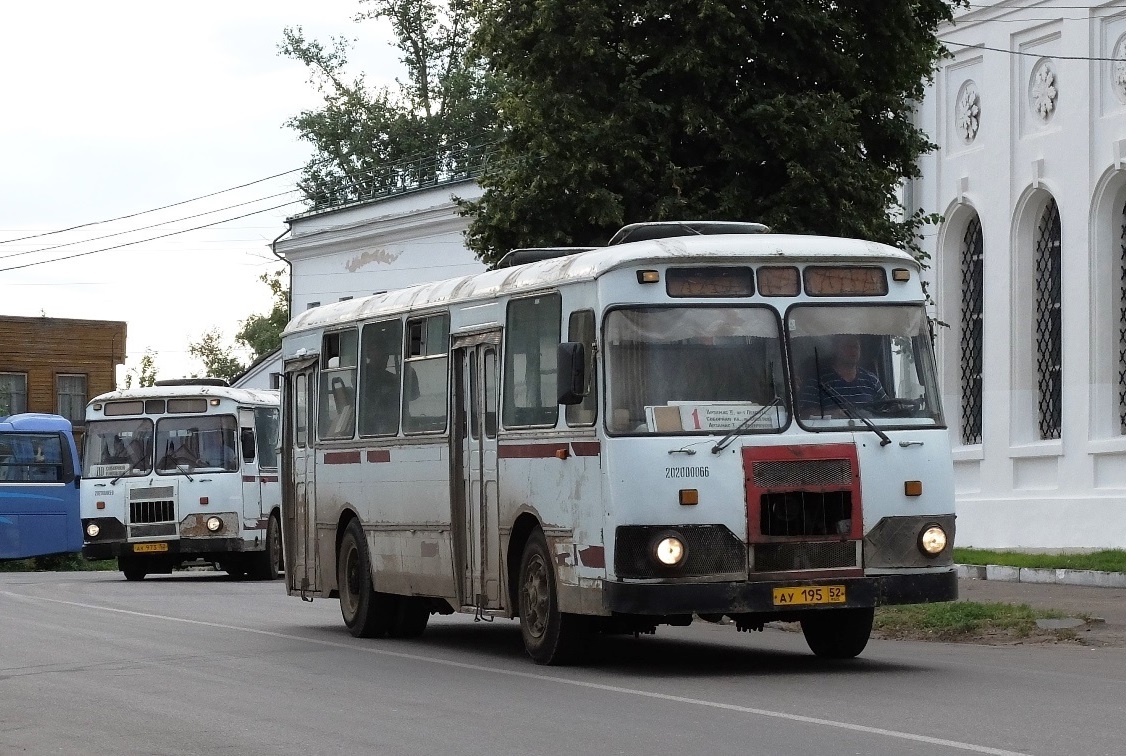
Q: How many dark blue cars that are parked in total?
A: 0